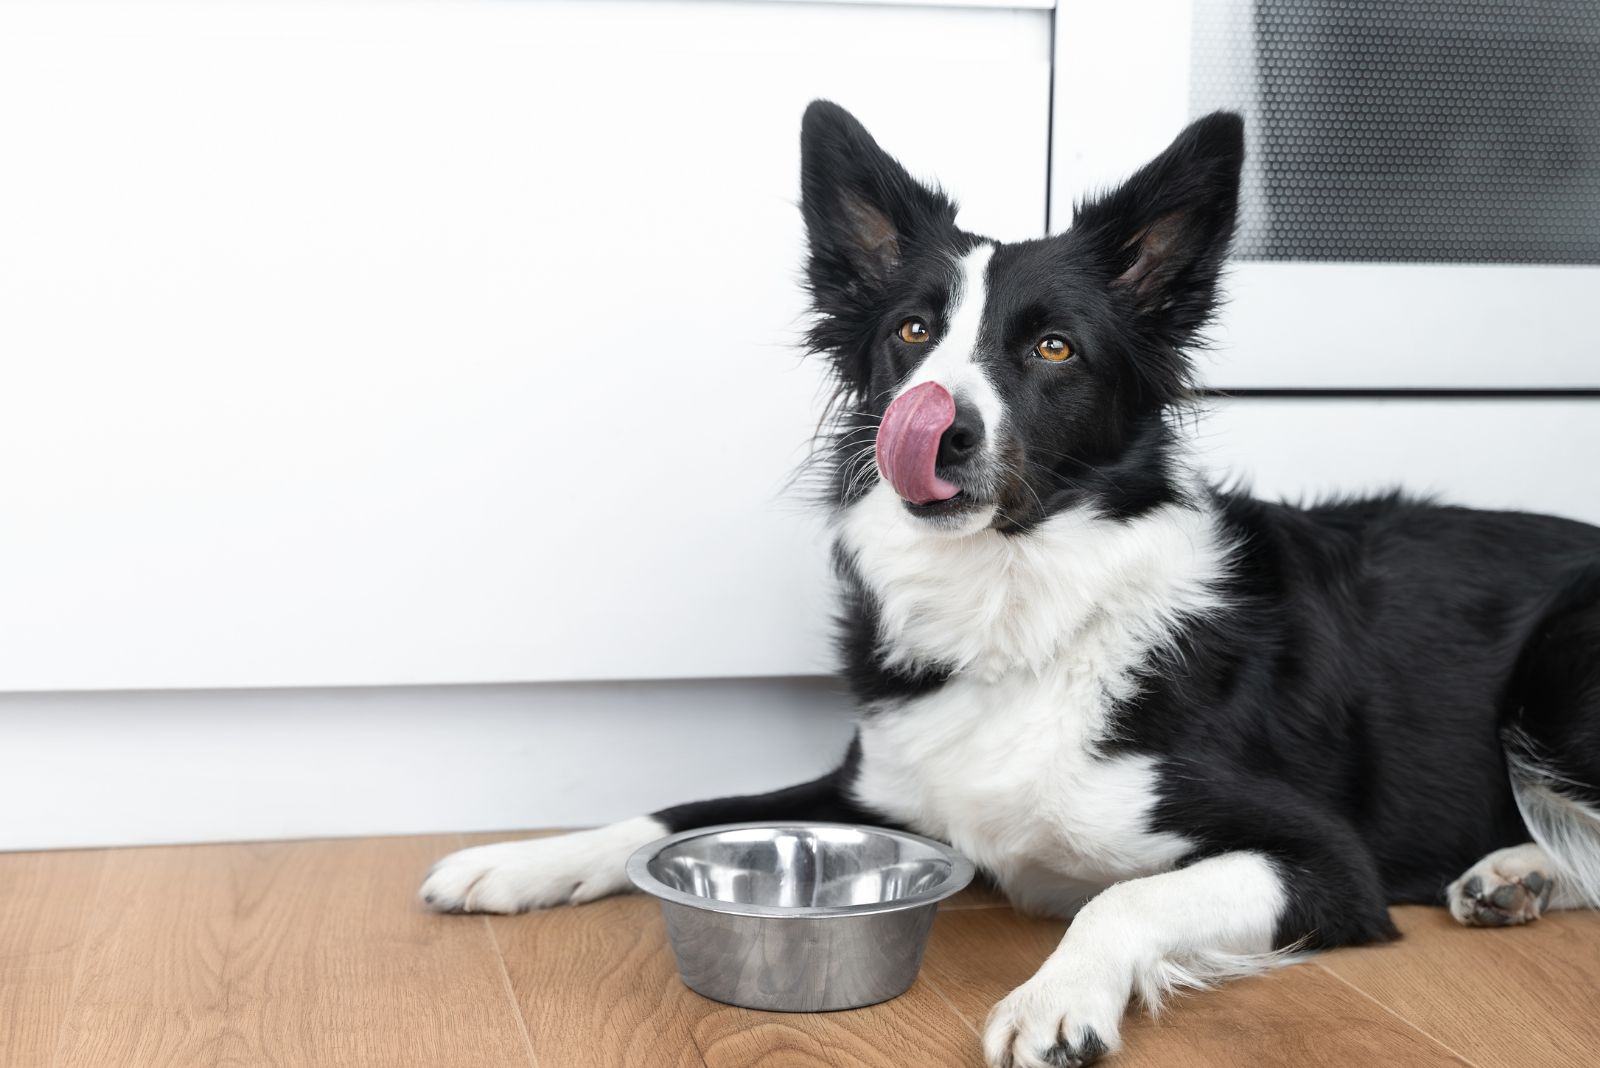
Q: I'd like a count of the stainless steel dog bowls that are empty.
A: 1